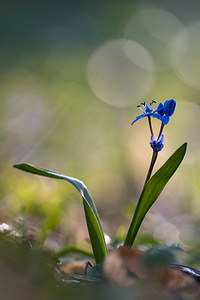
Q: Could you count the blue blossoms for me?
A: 3